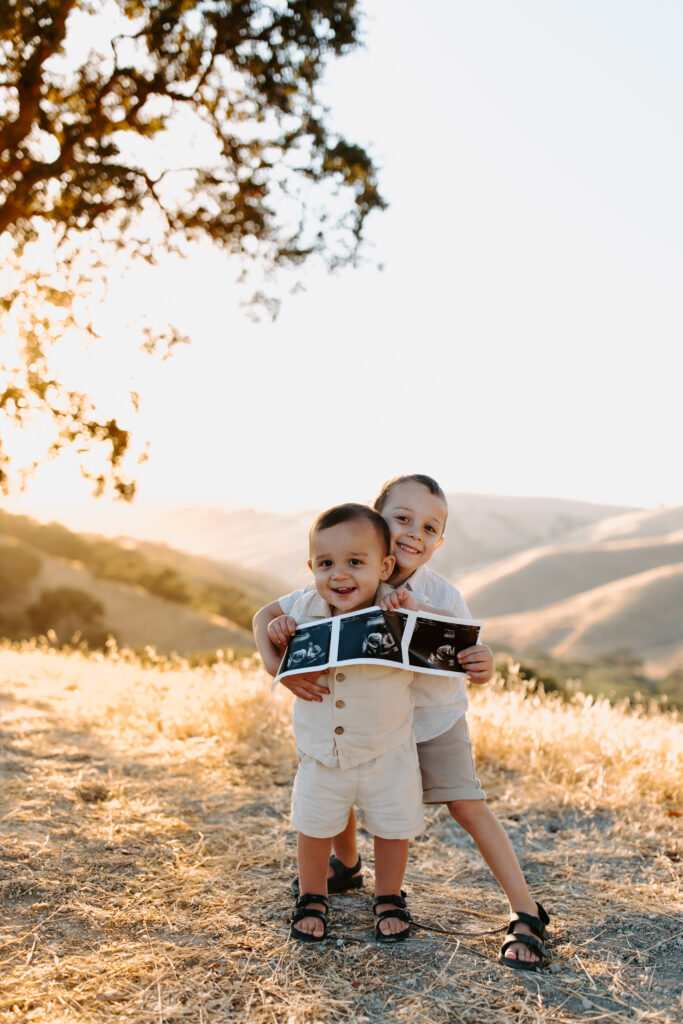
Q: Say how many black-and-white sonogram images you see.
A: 3